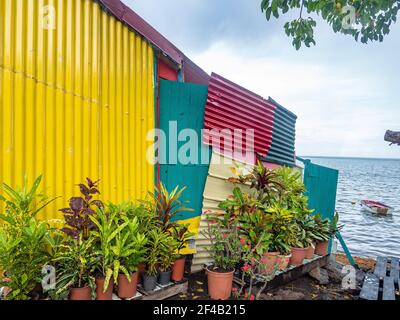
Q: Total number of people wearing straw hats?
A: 0